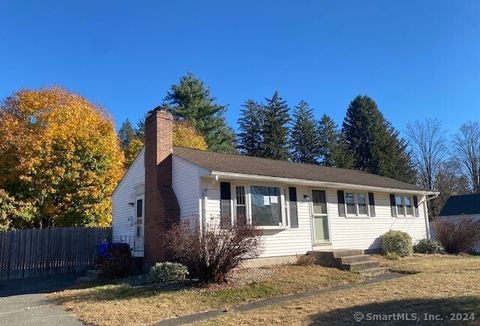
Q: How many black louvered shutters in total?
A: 6